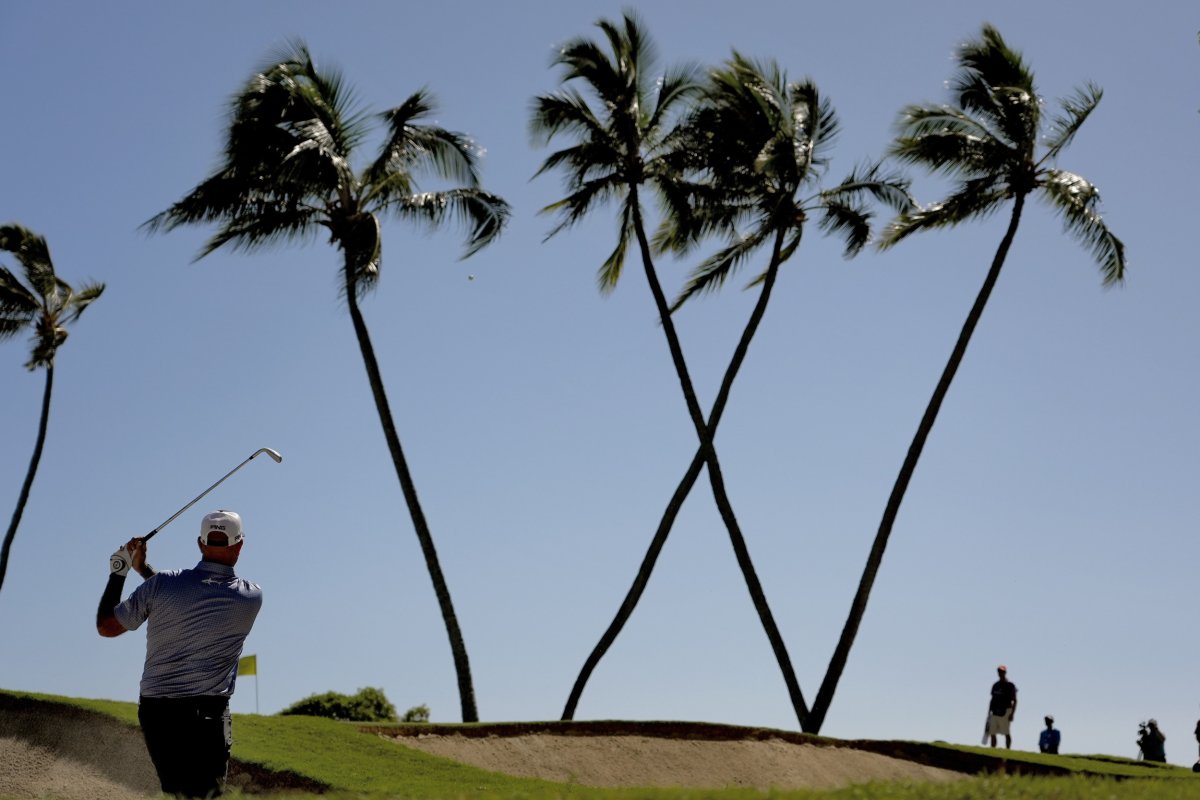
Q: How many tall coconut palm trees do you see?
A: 5